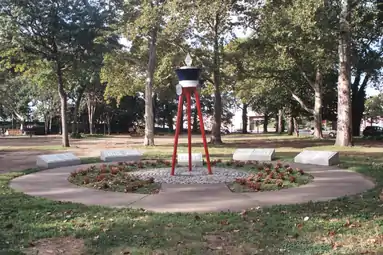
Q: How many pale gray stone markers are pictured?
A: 5